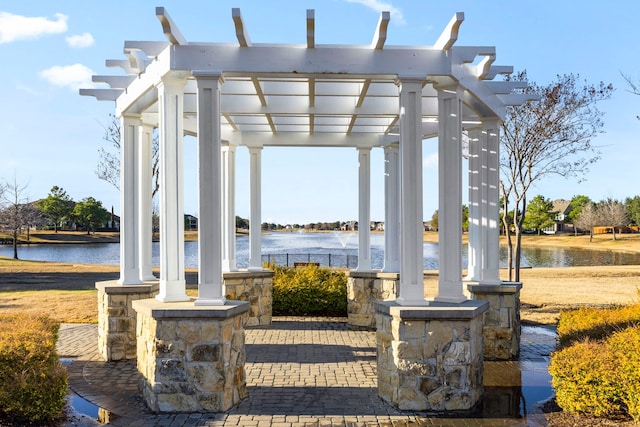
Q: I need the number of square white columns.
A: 12